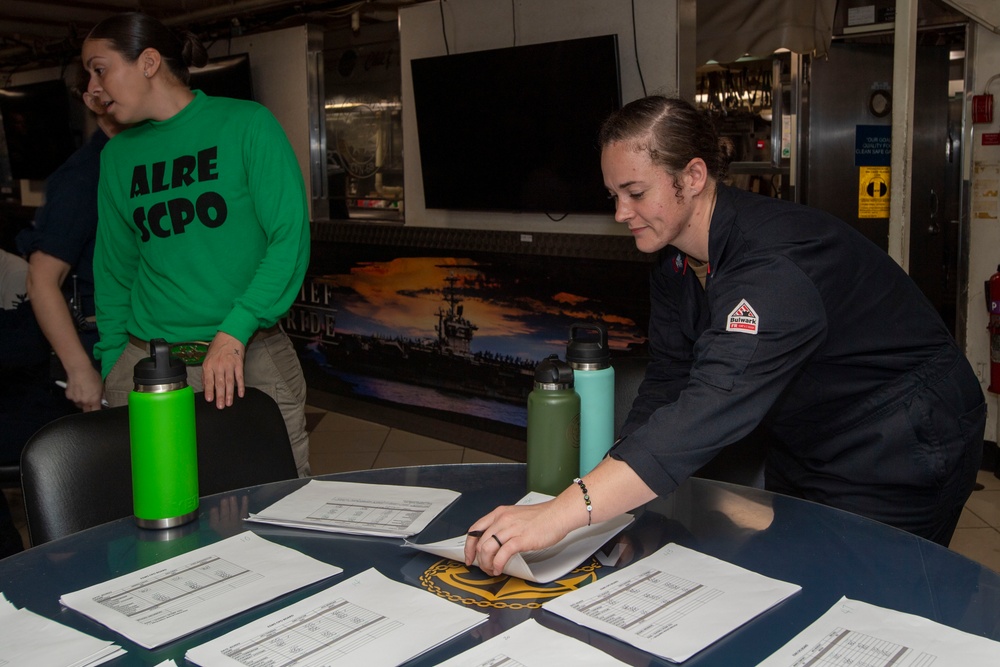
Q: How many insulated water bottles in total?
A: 3